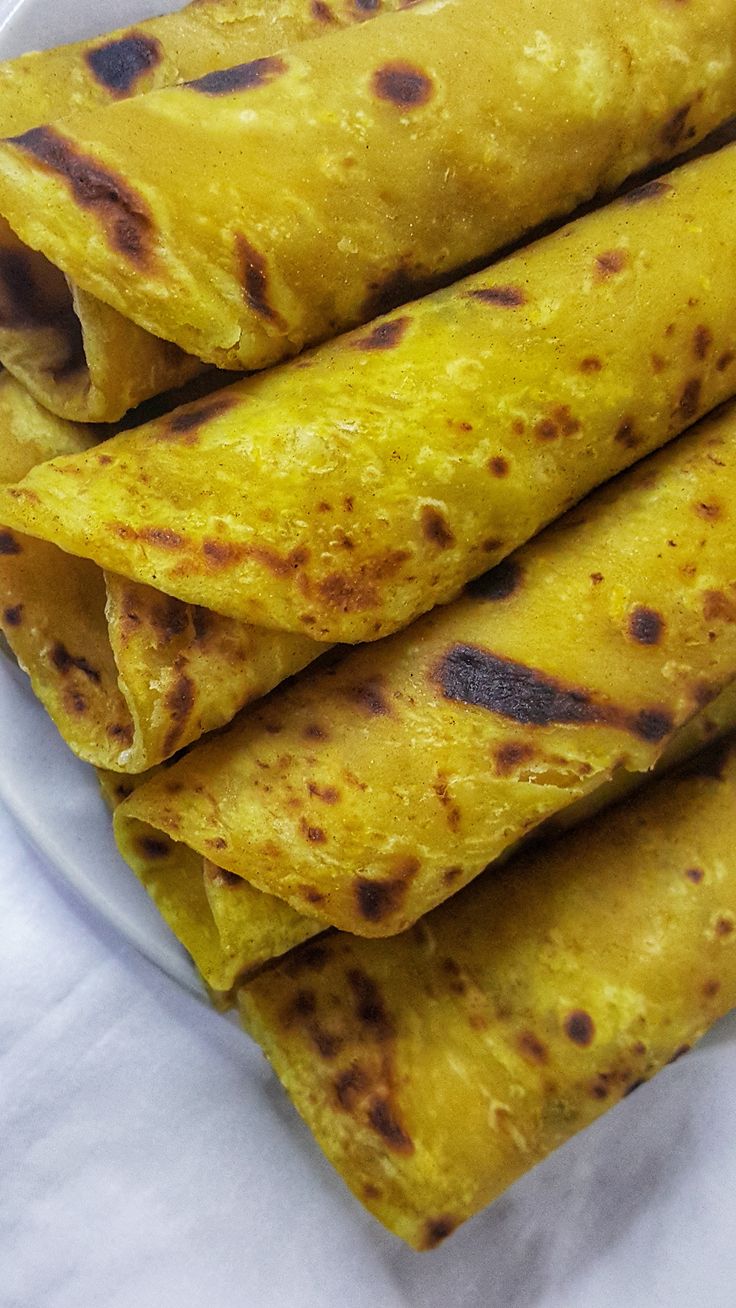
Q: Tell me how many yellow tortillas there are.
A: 5